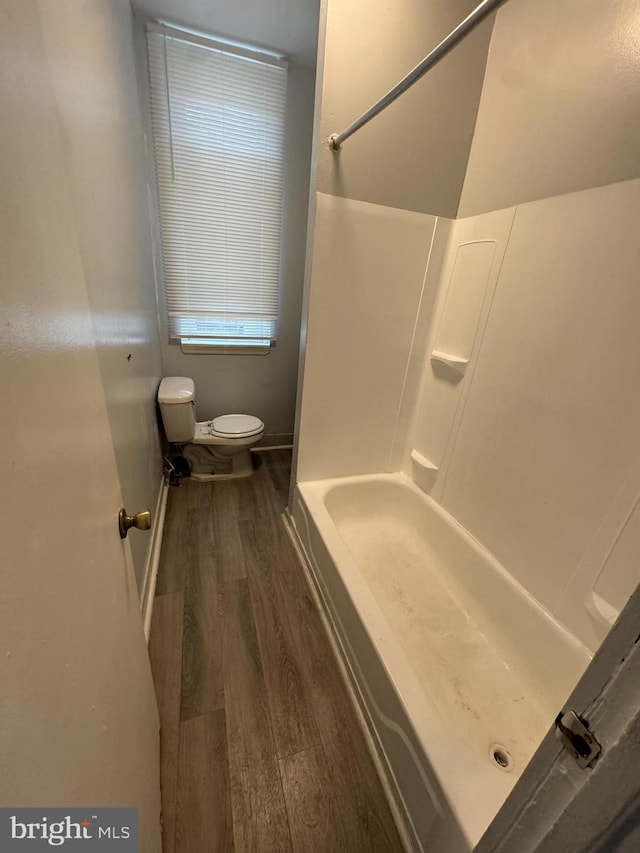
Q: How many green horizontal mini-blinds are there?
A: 0